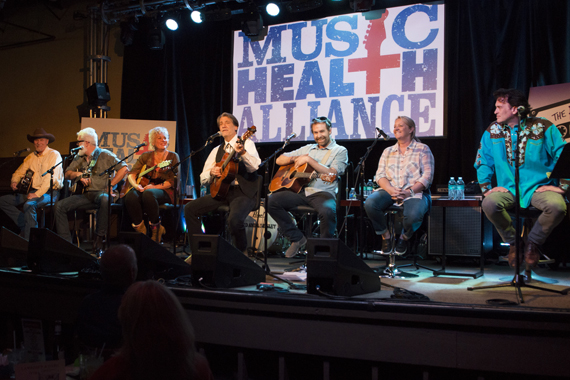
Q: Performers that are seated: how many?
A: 7